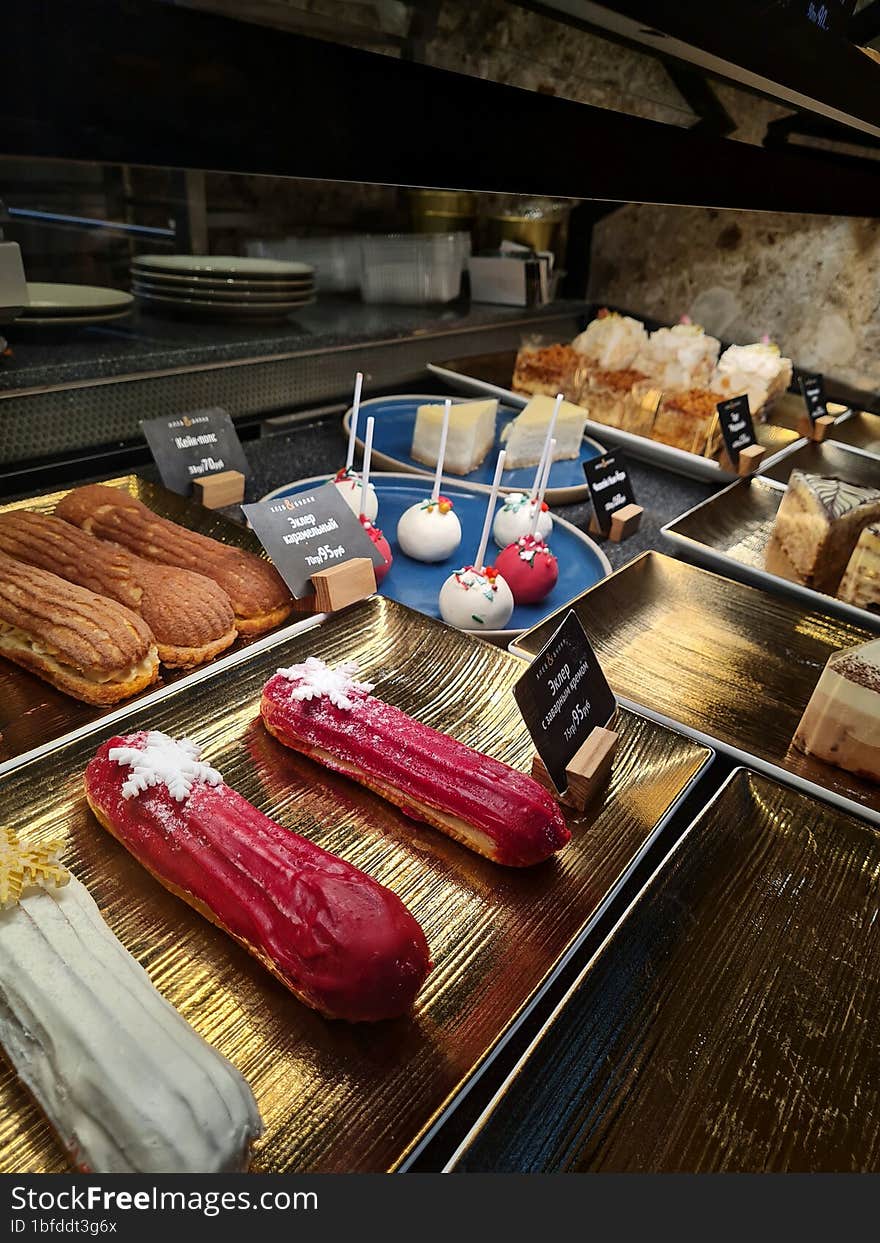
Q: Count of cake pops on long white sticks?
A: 6